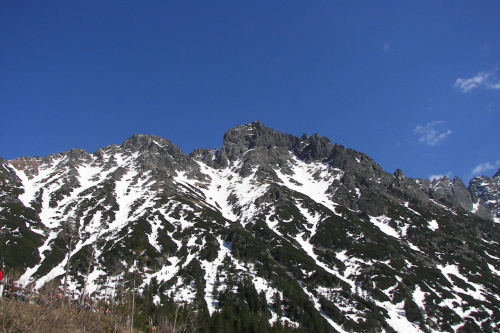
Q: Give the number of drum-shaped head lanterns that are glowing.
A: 0